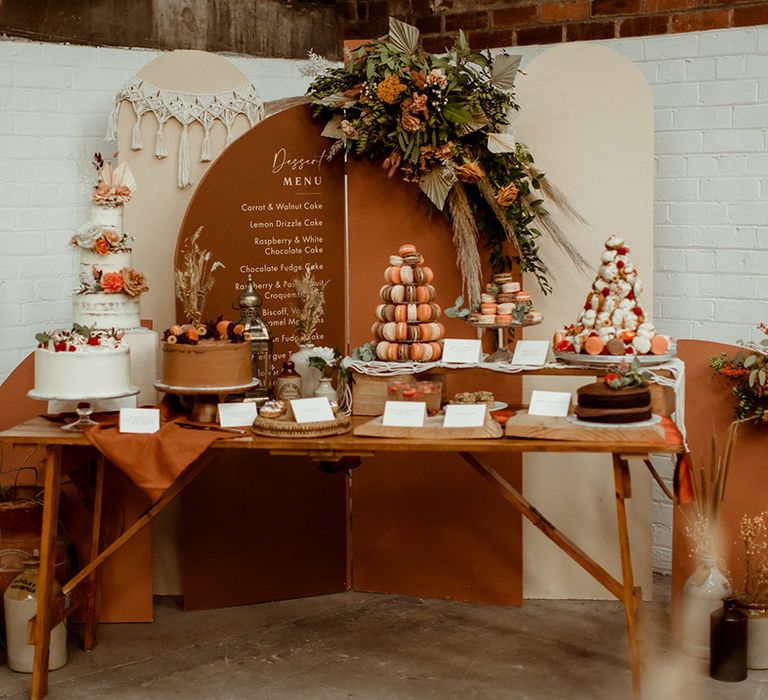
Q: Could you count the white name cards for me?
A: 8